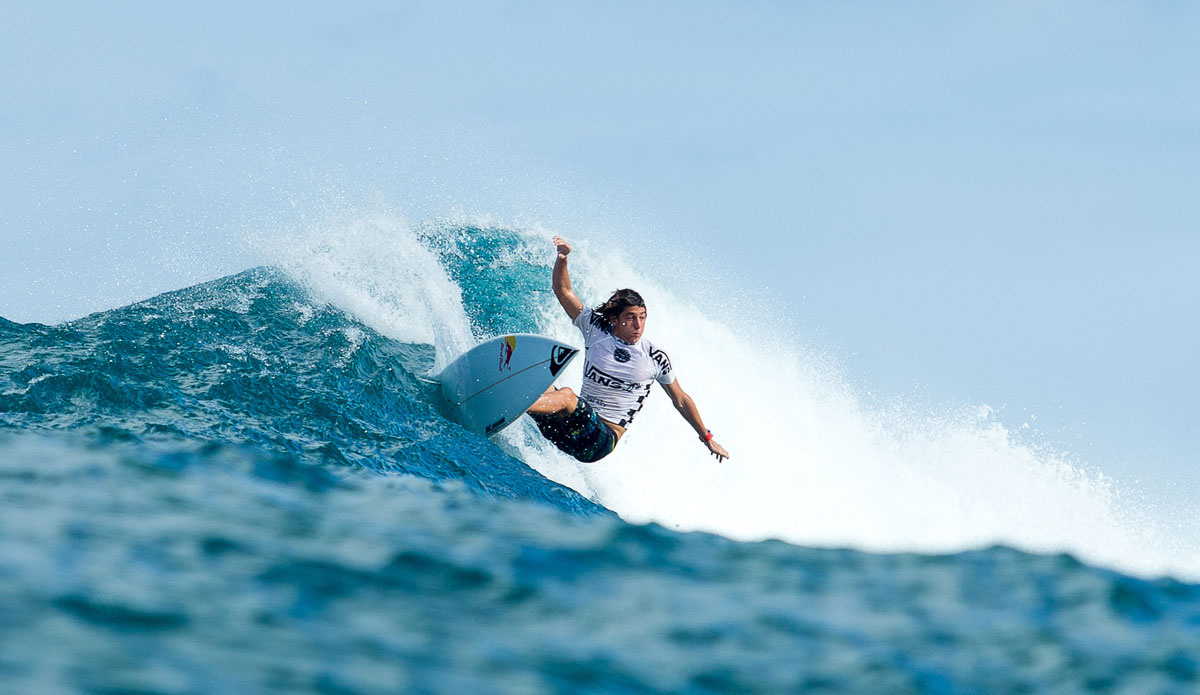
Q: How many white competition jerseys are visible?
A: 1